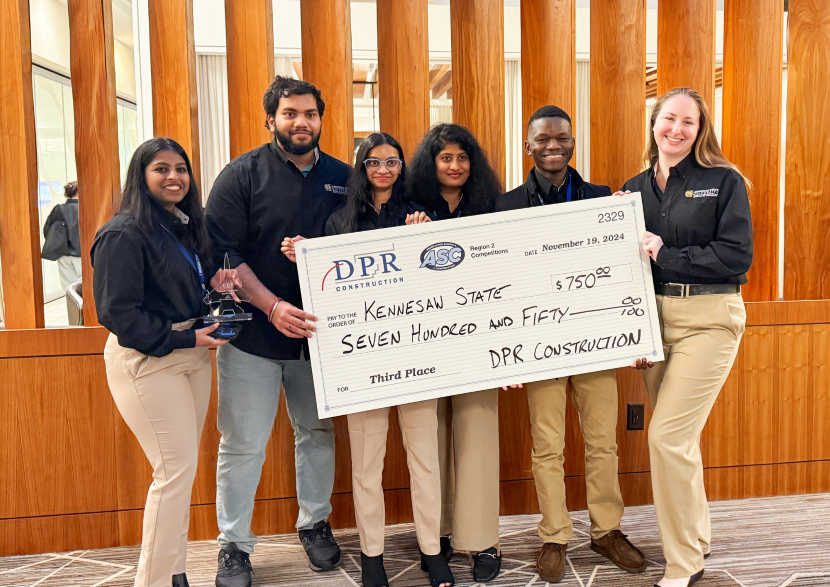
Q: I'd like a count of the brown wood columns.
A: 12